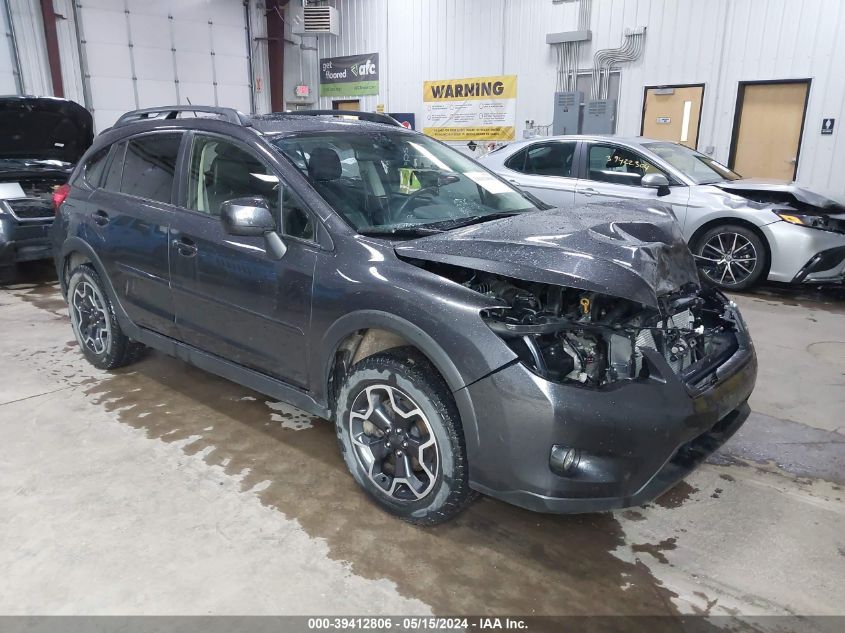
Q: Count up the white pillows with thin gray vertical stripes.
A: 0